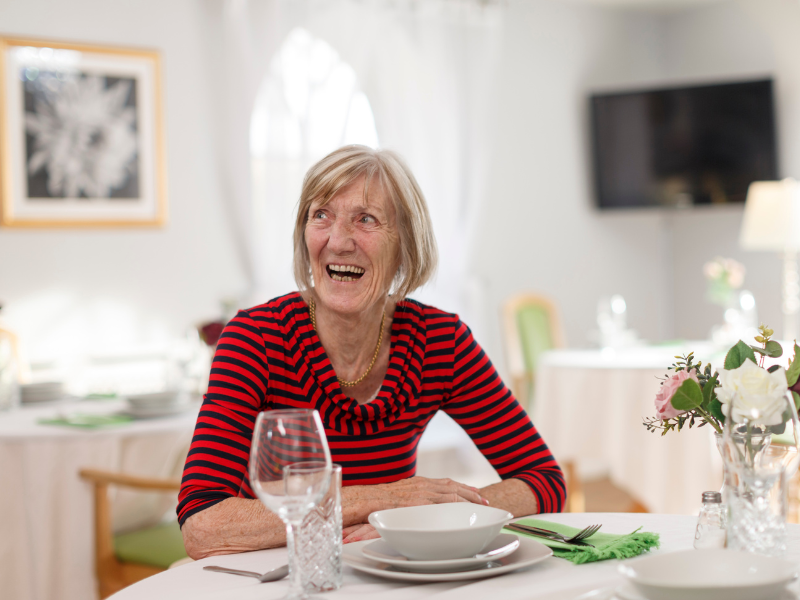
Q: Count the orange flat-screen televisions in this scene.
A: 0